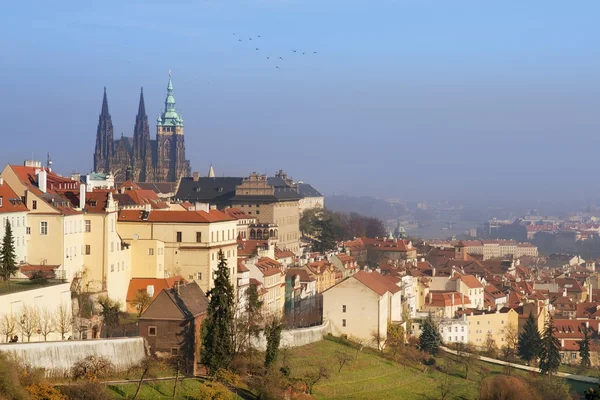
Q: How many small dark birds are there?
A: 11